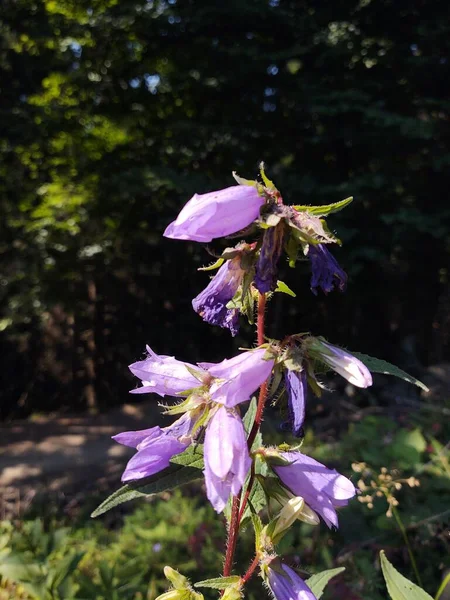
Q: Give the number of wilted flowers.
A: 4